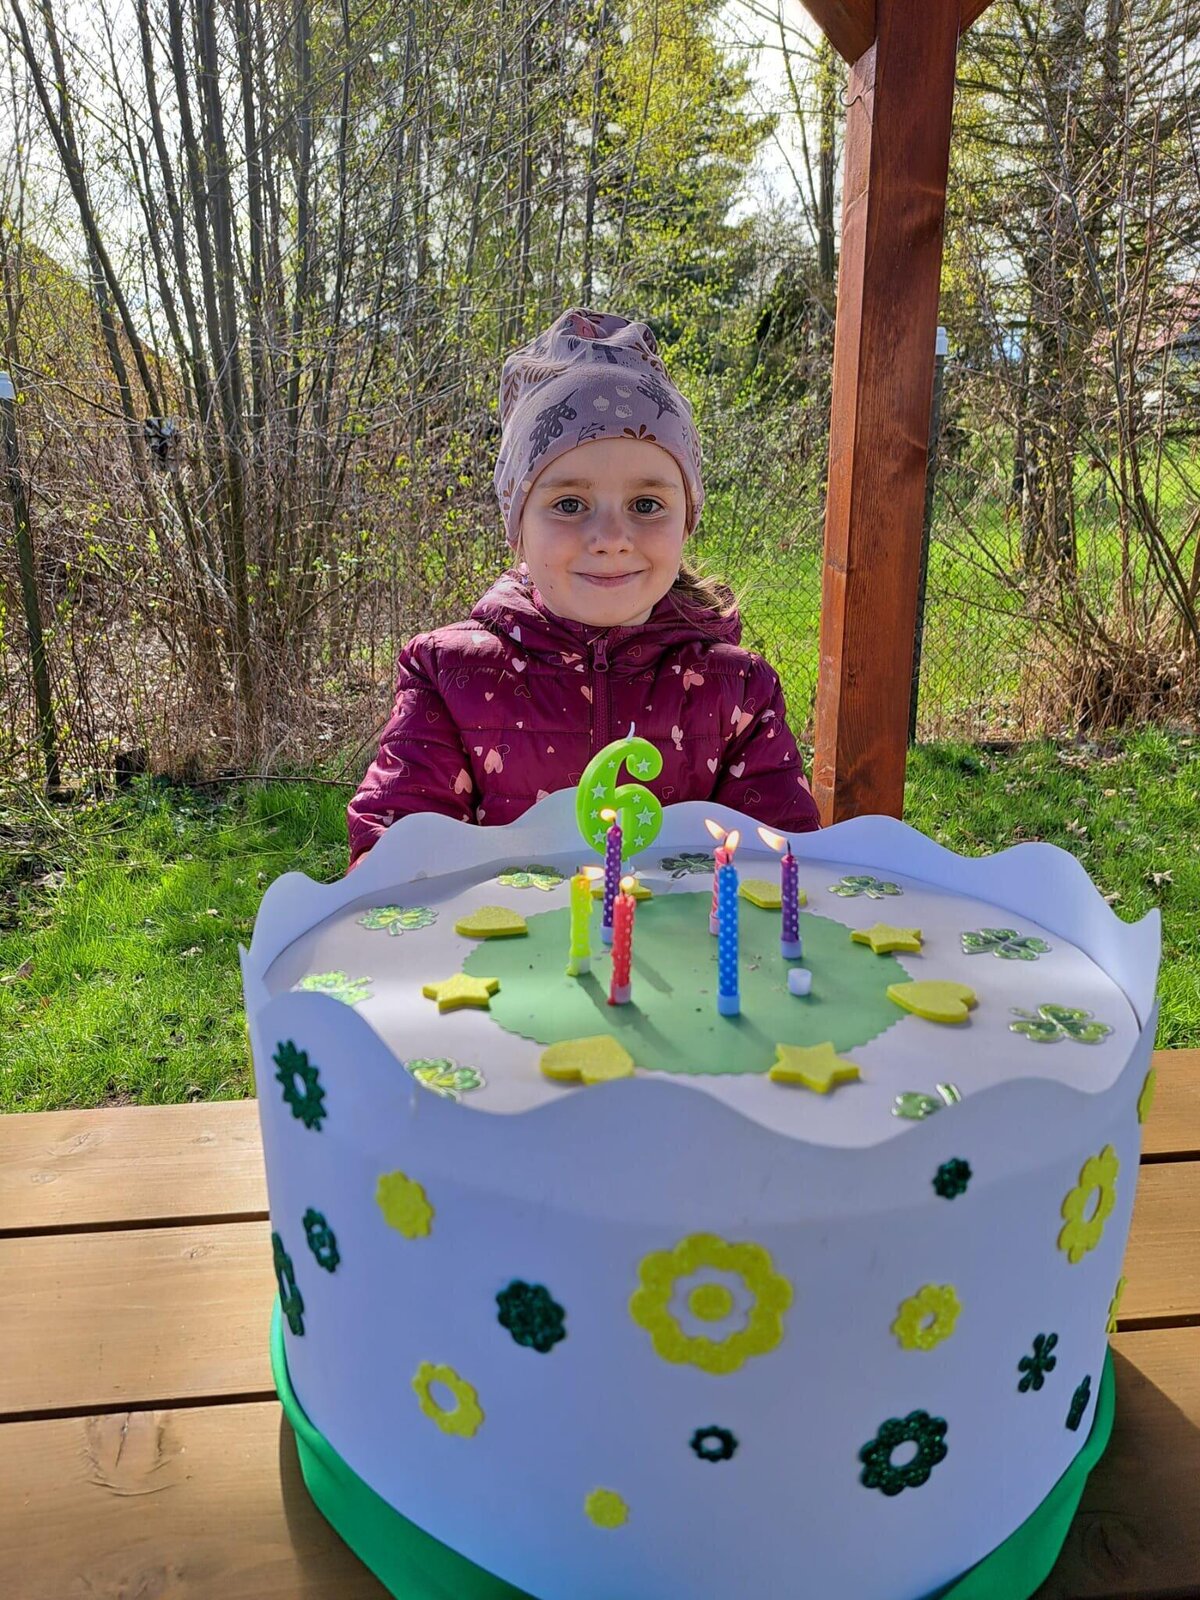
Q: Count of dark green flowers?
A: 9